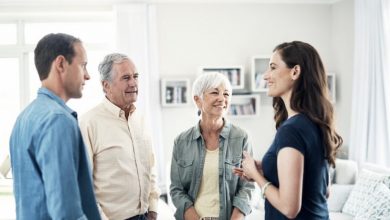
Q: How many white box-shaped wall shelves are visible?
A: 5